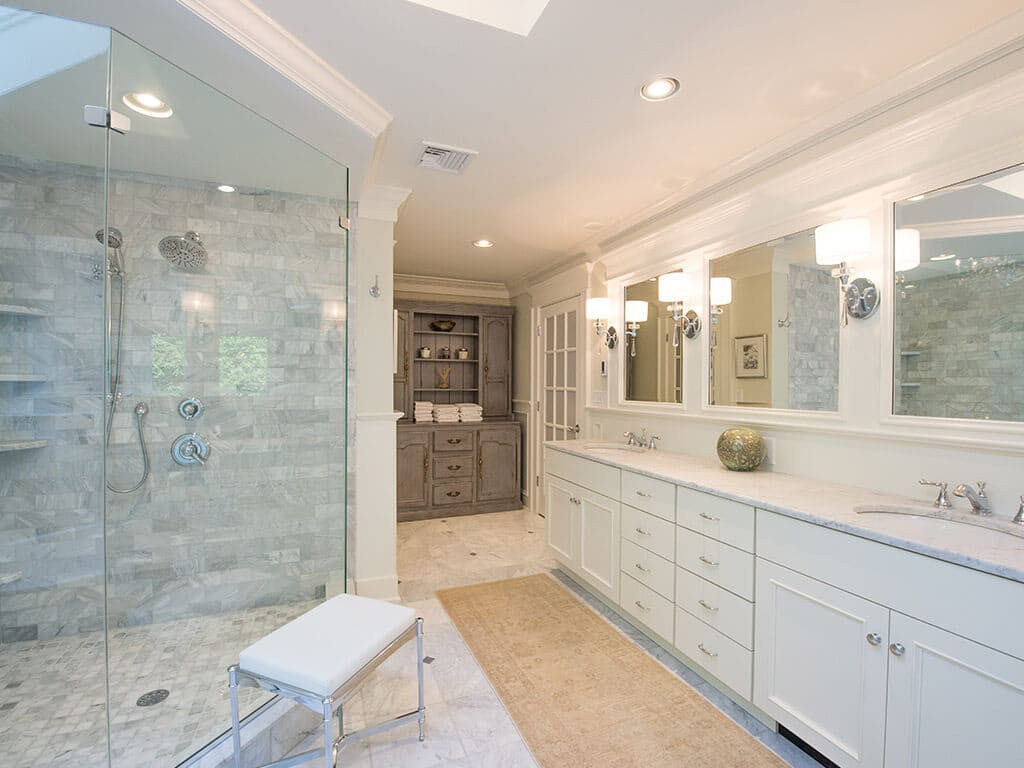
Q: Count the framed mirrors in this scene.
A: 3